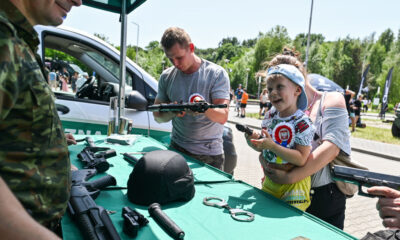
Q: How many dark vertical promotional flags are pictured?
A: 2